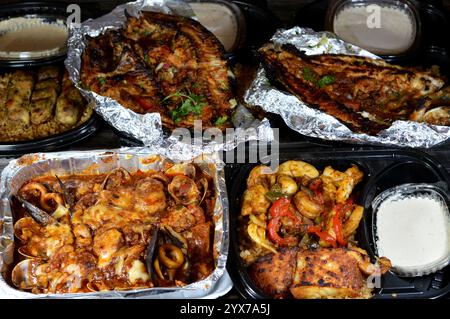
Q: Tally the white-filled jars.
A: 4